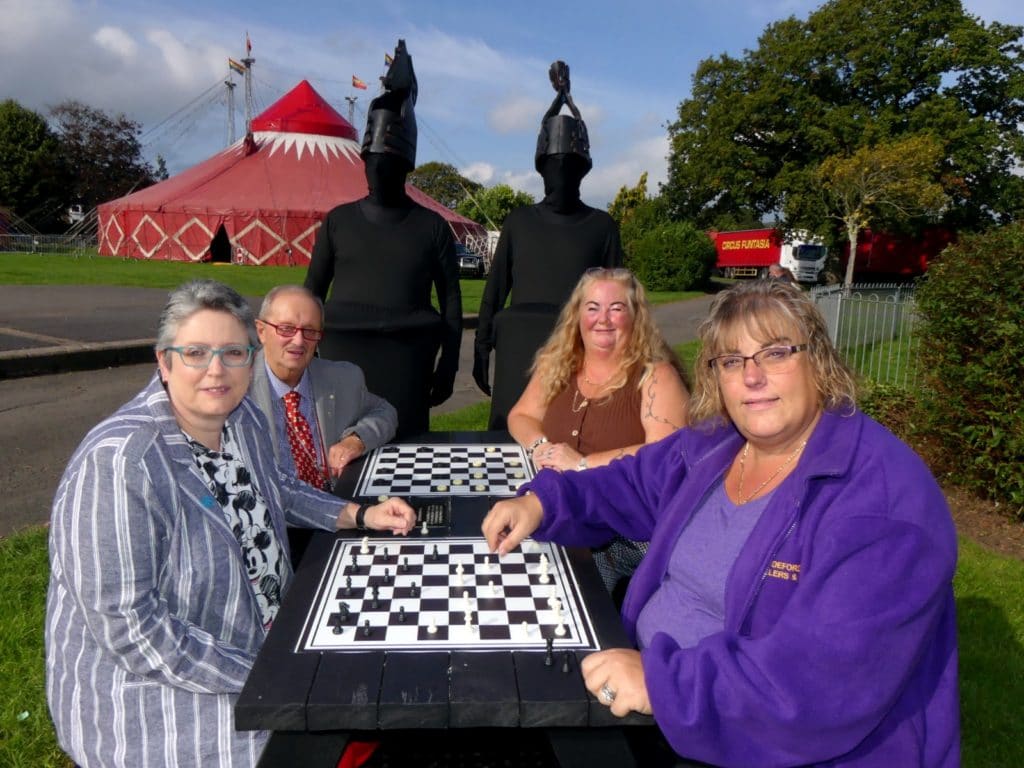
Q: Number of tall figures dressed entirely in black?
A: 2